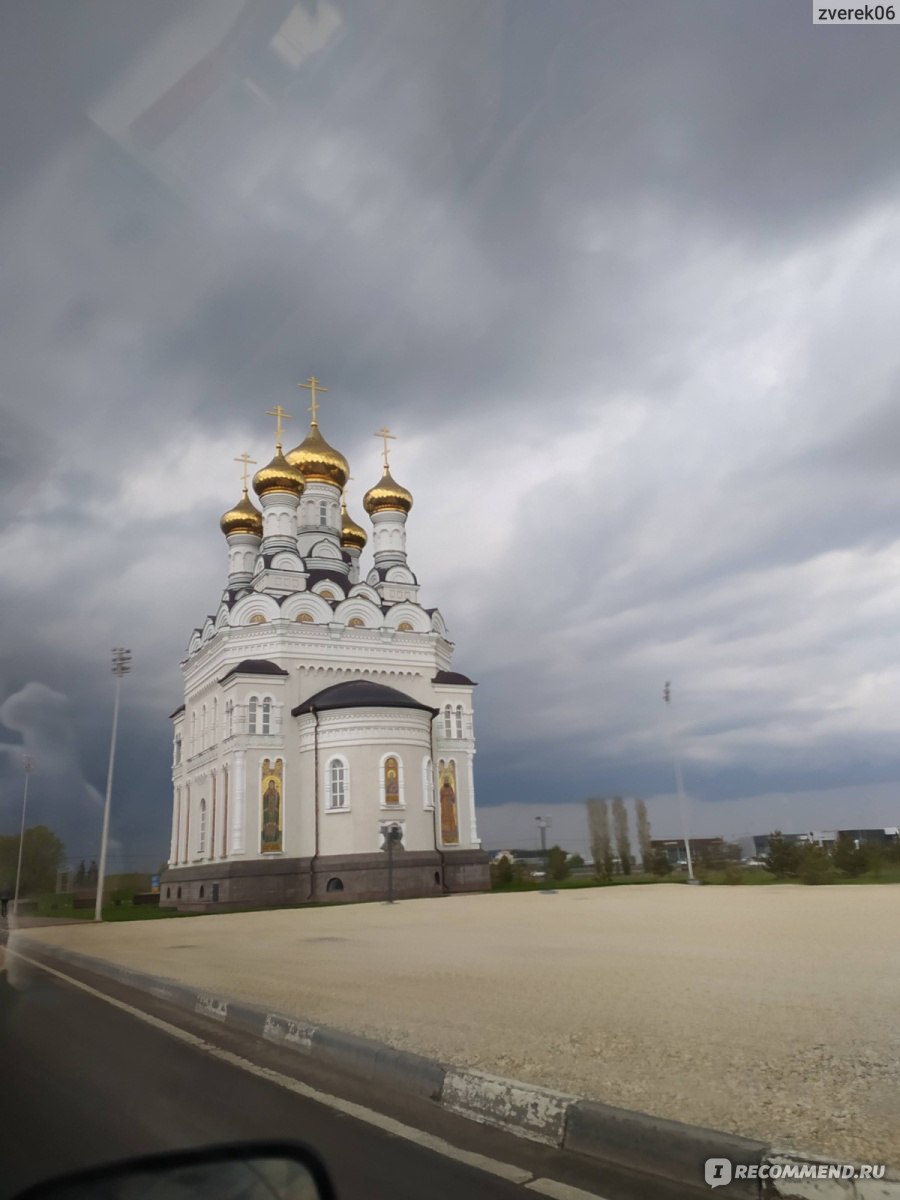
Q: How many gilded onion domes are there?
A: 5